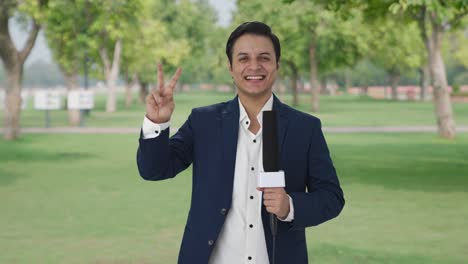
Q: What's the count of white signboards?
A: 2